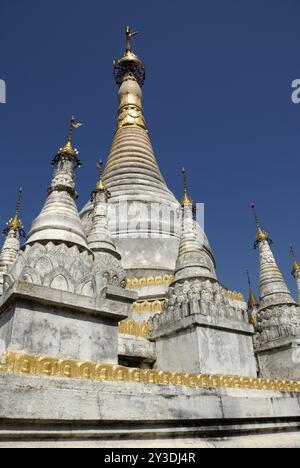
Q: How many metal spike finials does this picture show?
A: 8